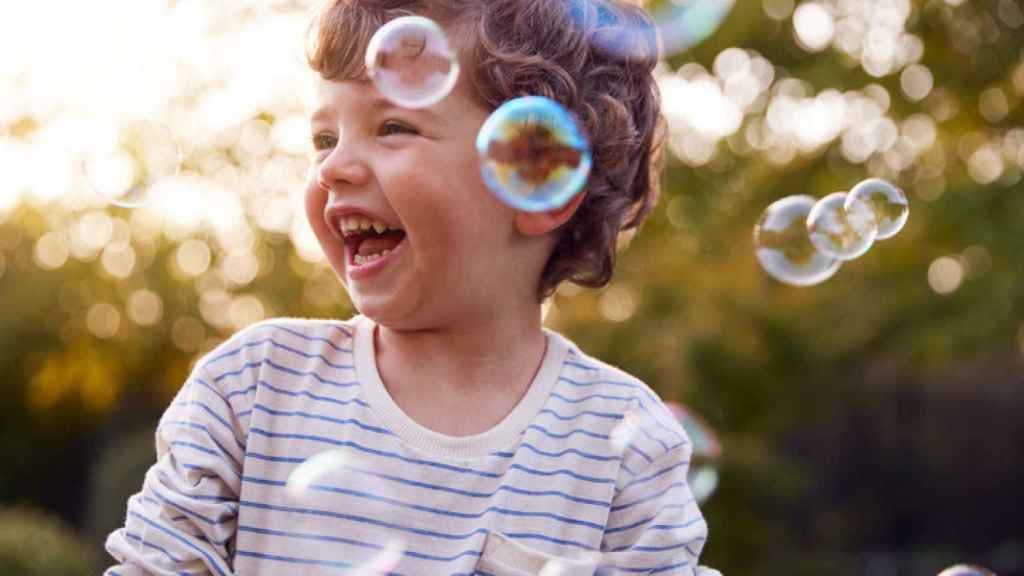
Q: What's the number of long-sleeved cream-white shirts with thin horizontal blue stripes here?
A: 1